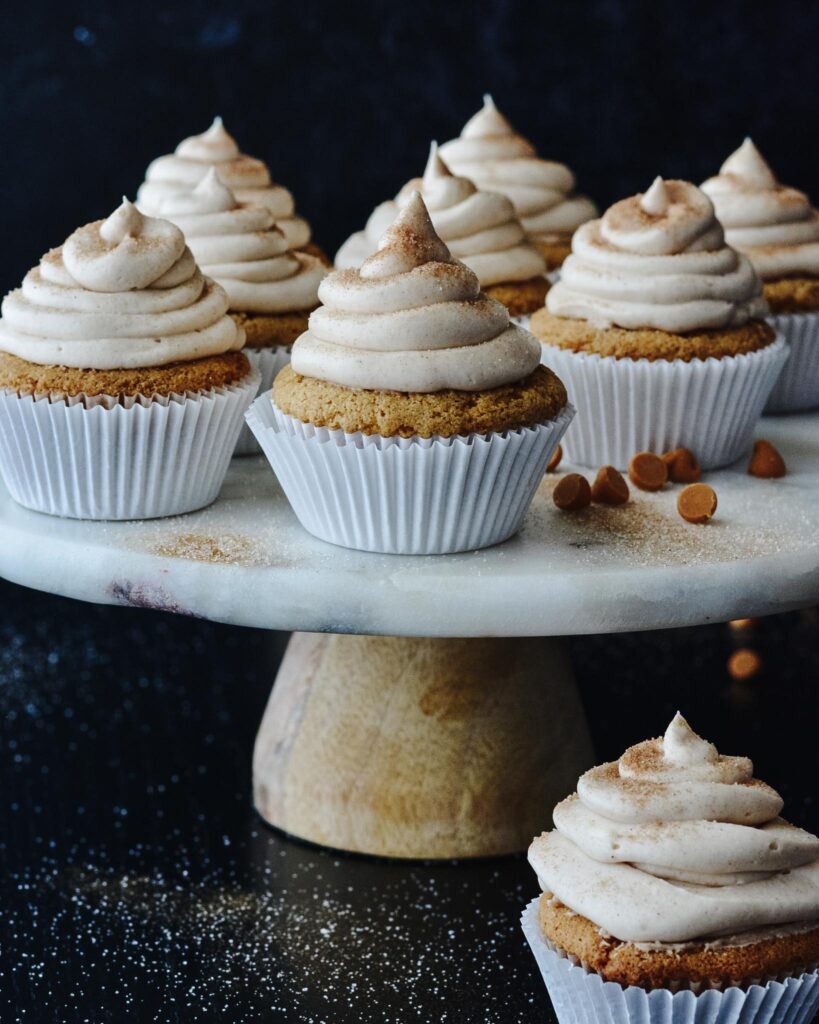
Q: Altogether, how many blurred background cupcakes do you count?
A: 5